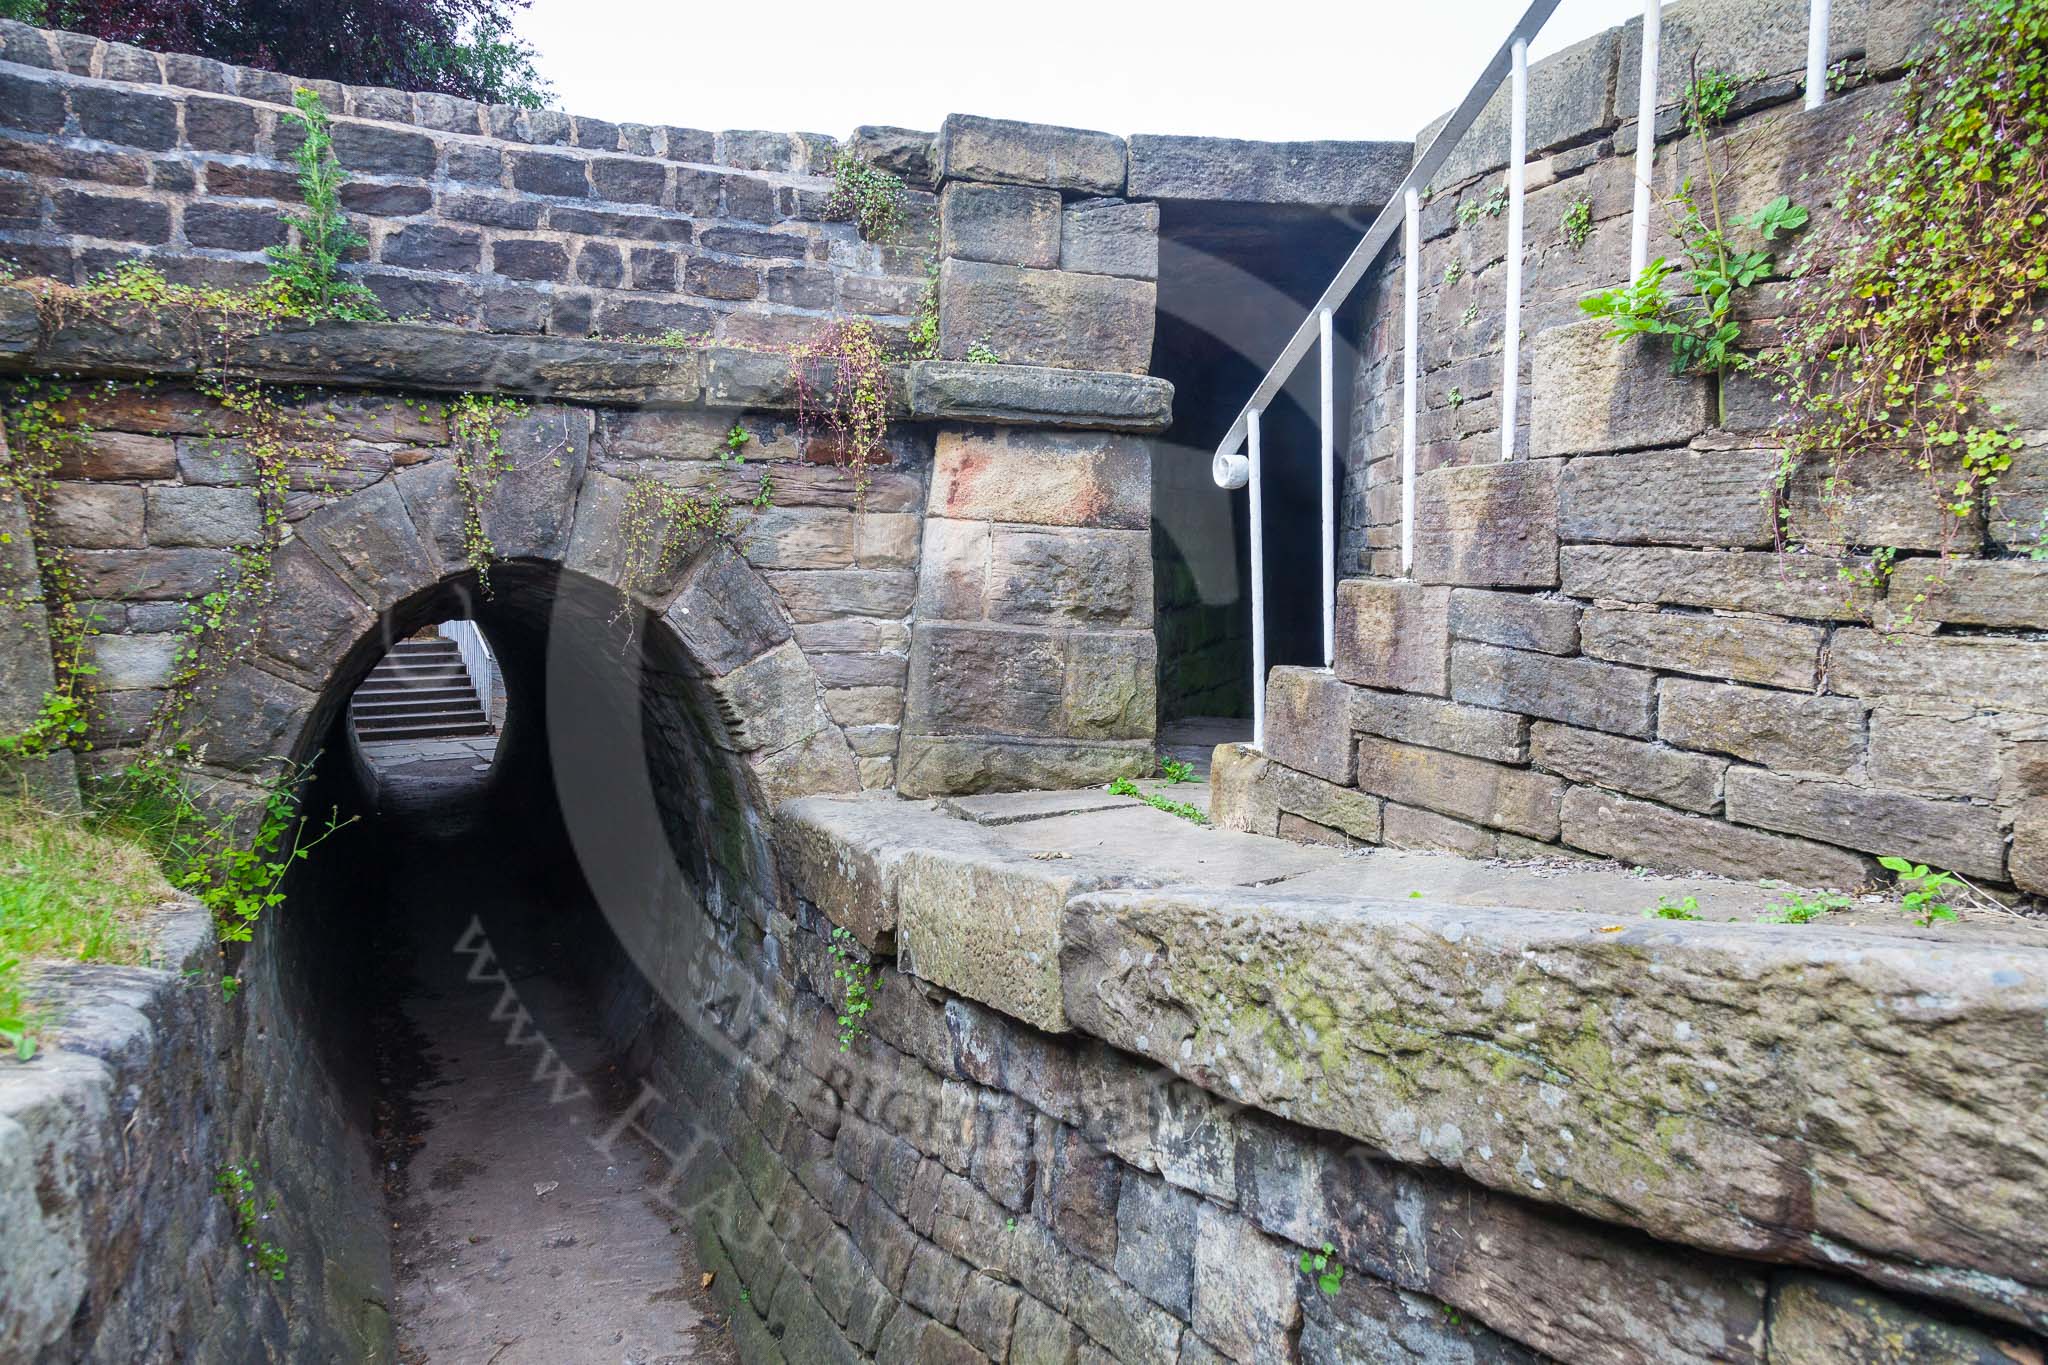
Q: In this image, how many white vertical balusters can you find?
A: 6